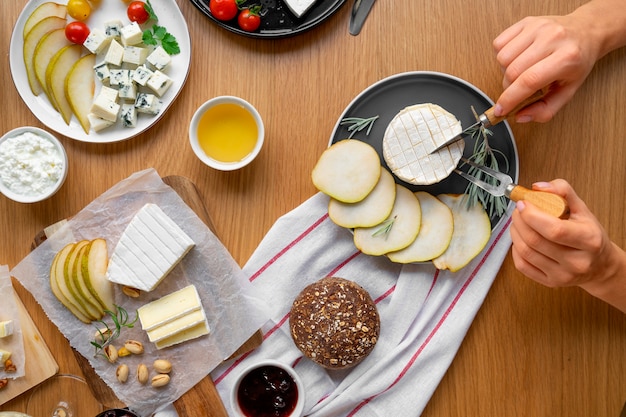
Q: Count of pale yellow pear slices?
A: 15